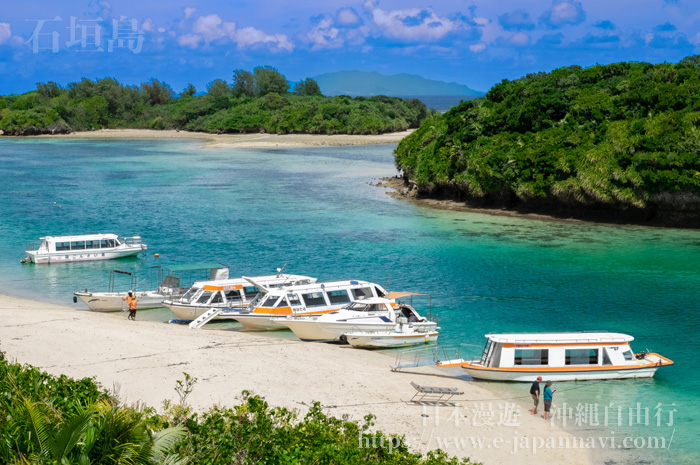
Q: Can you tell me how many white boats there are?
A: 7